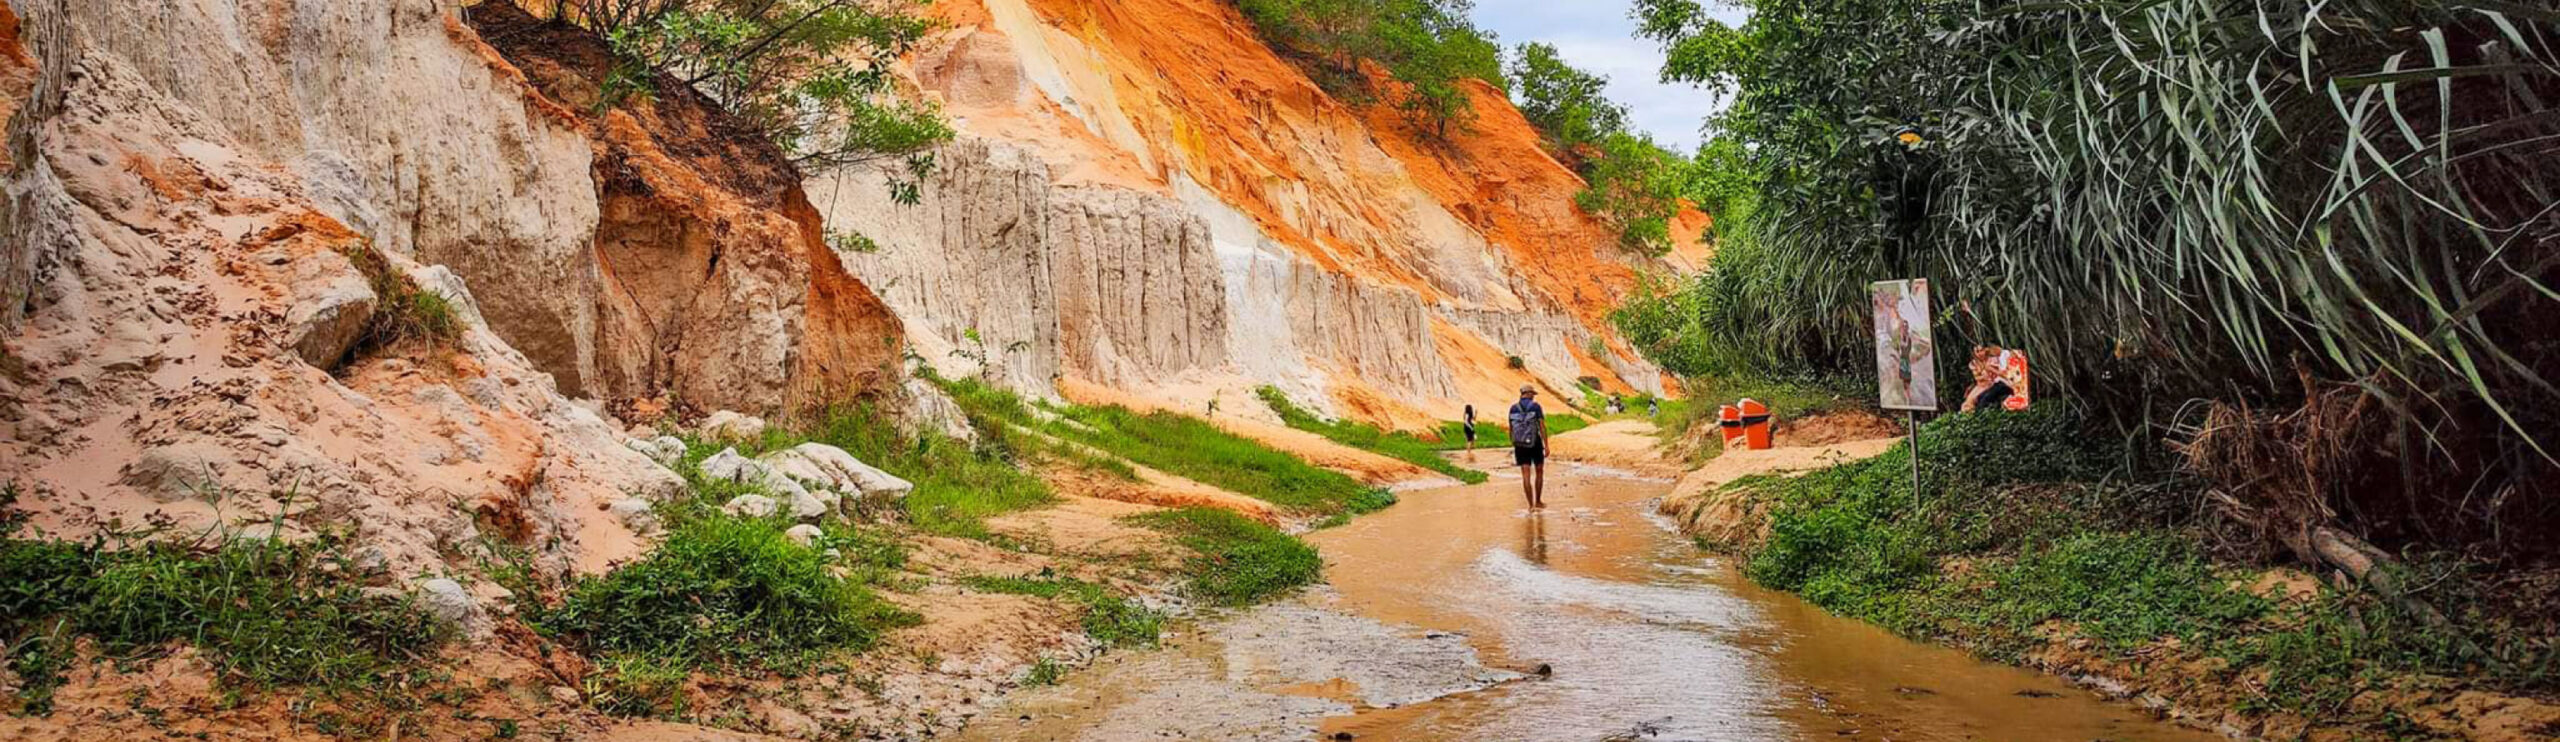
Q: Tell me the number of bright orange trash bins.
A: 2